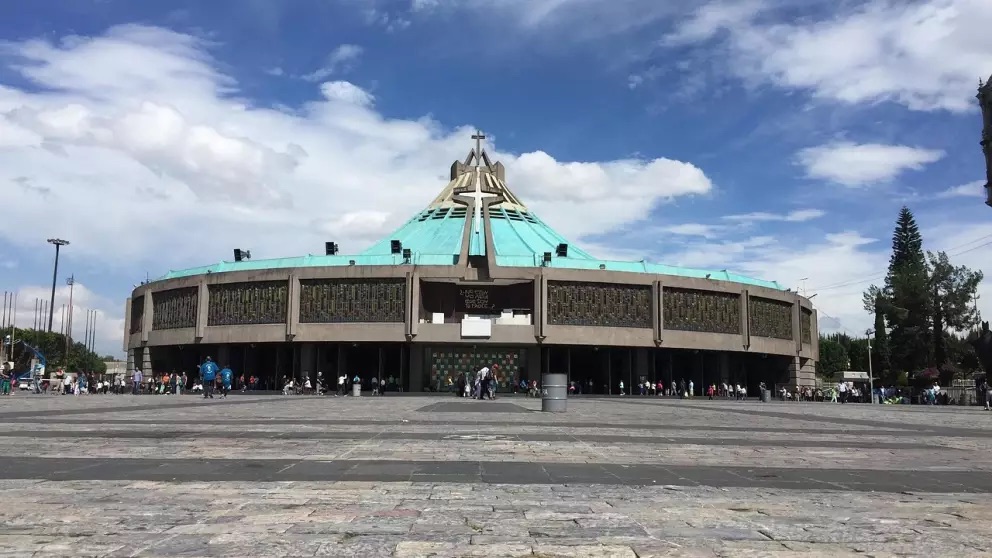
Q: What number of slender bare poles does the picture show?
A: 12